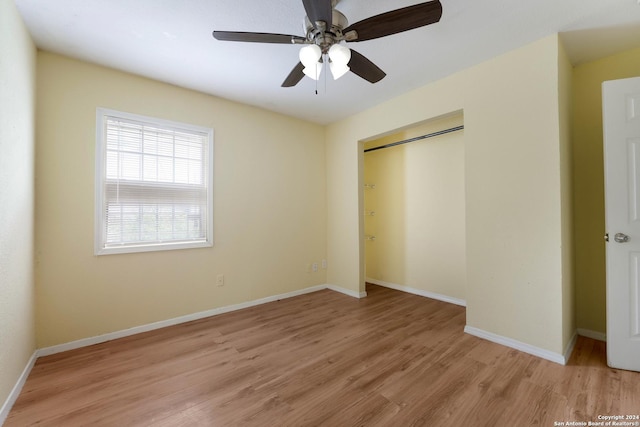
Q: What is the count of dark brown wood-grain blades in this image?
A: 5